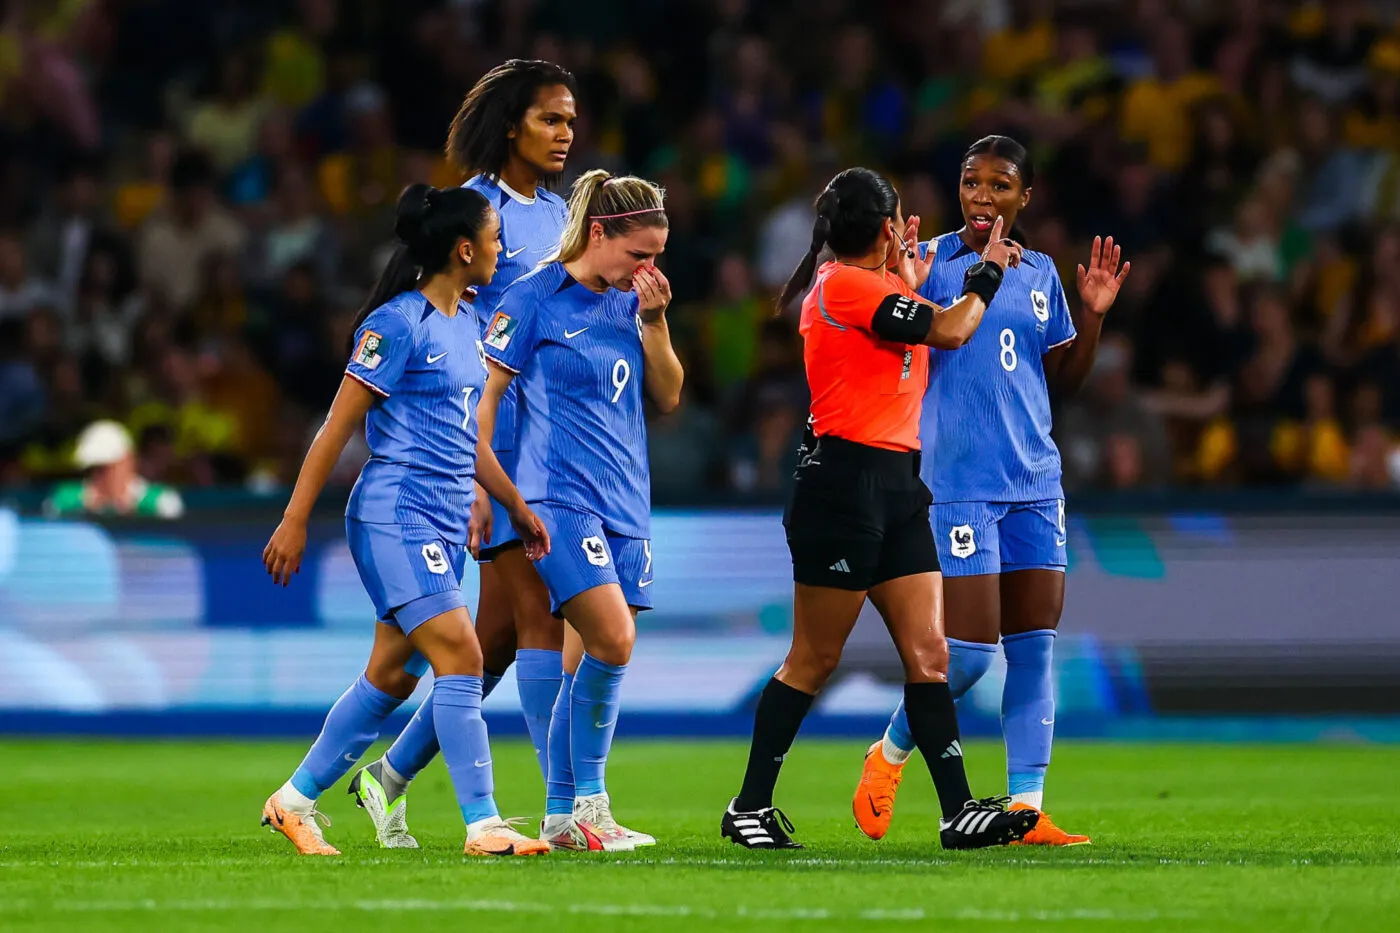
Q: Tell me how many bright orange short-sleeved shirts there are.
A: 1